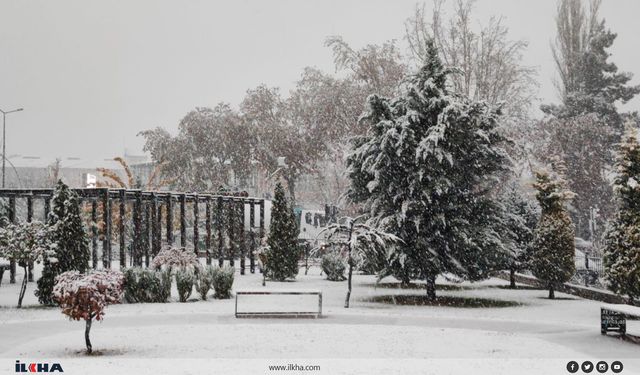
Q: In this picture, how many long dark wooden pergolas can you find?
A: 1